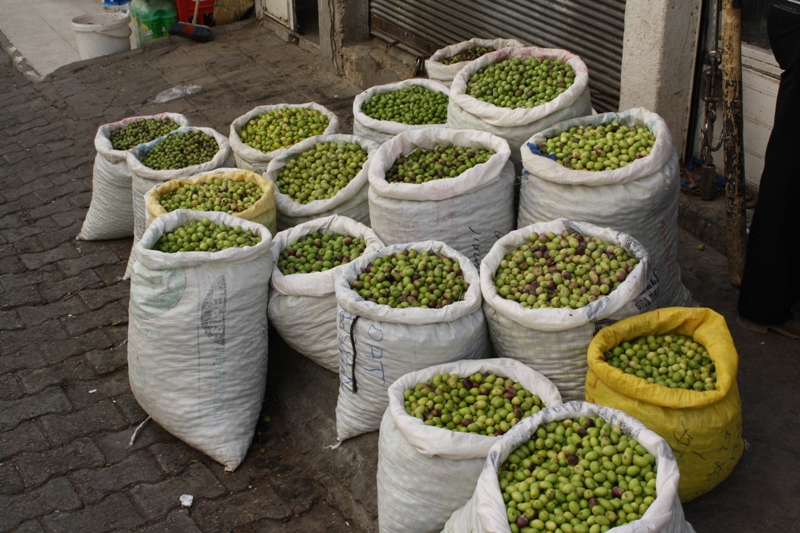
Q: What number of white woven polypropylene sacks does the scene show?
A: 15